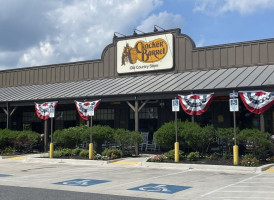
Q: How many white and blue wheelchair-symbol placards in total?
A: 4